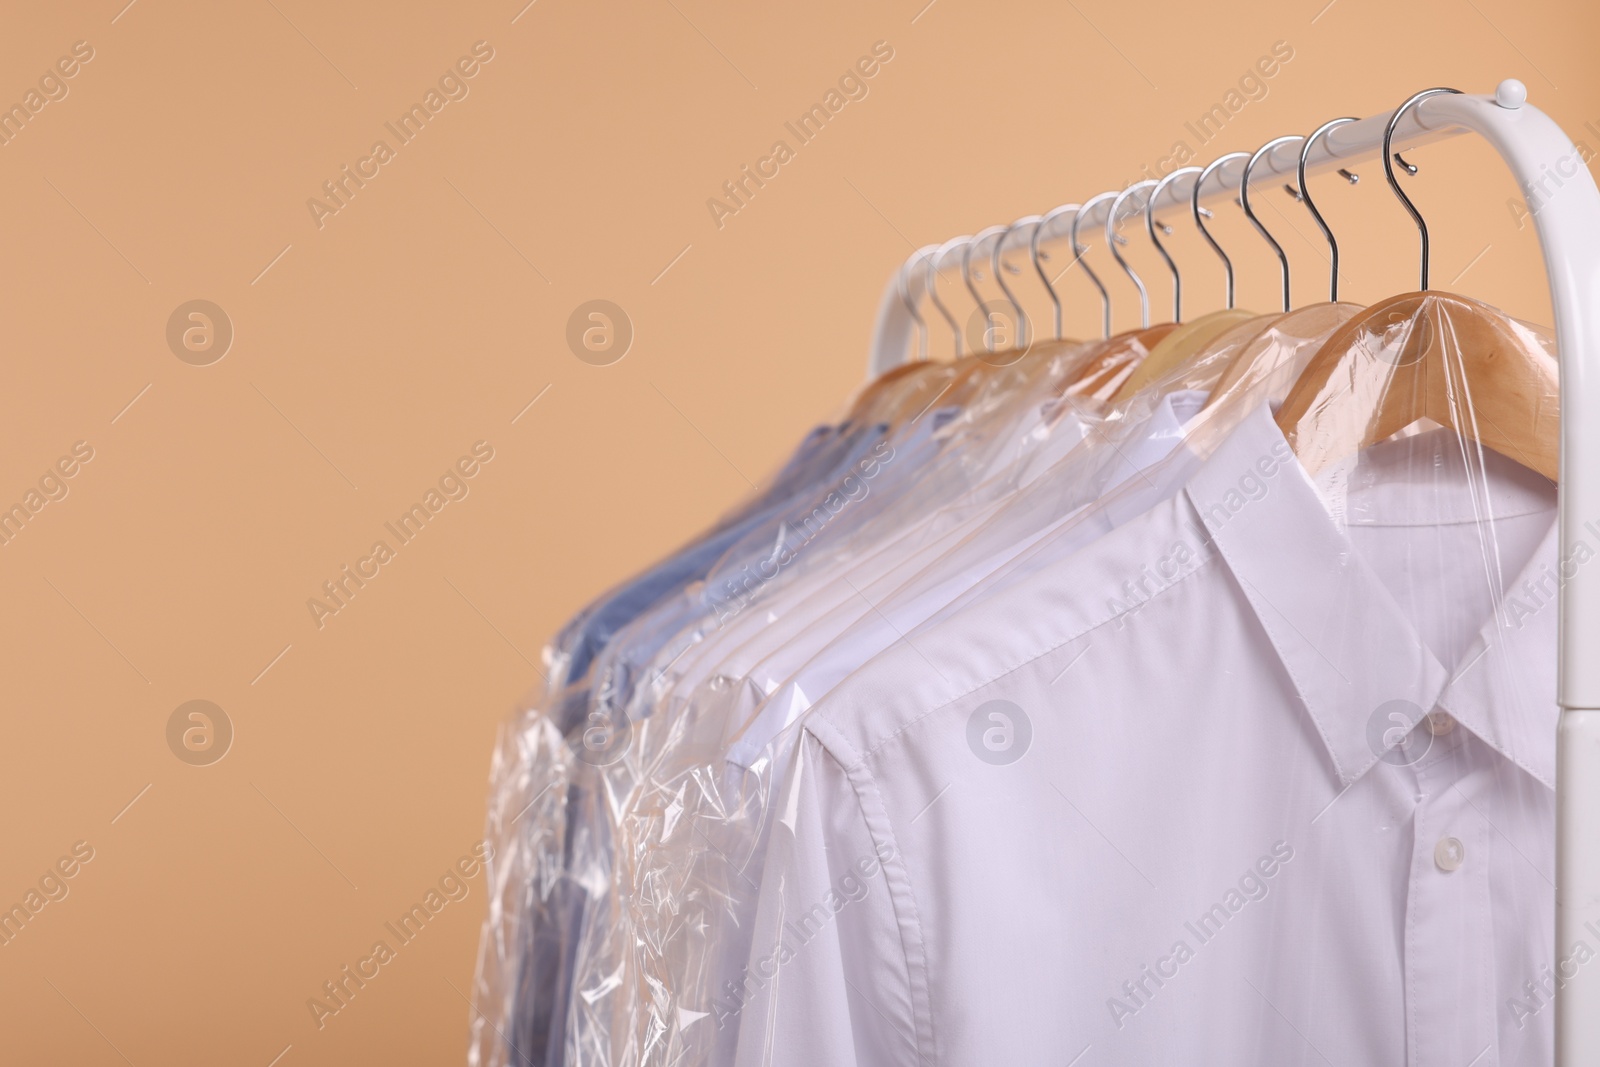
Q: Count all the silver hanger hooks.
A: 12